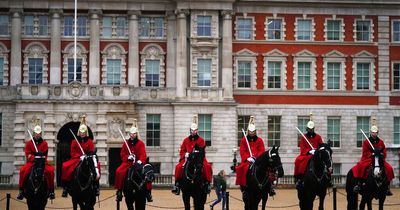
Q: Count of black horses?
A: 7